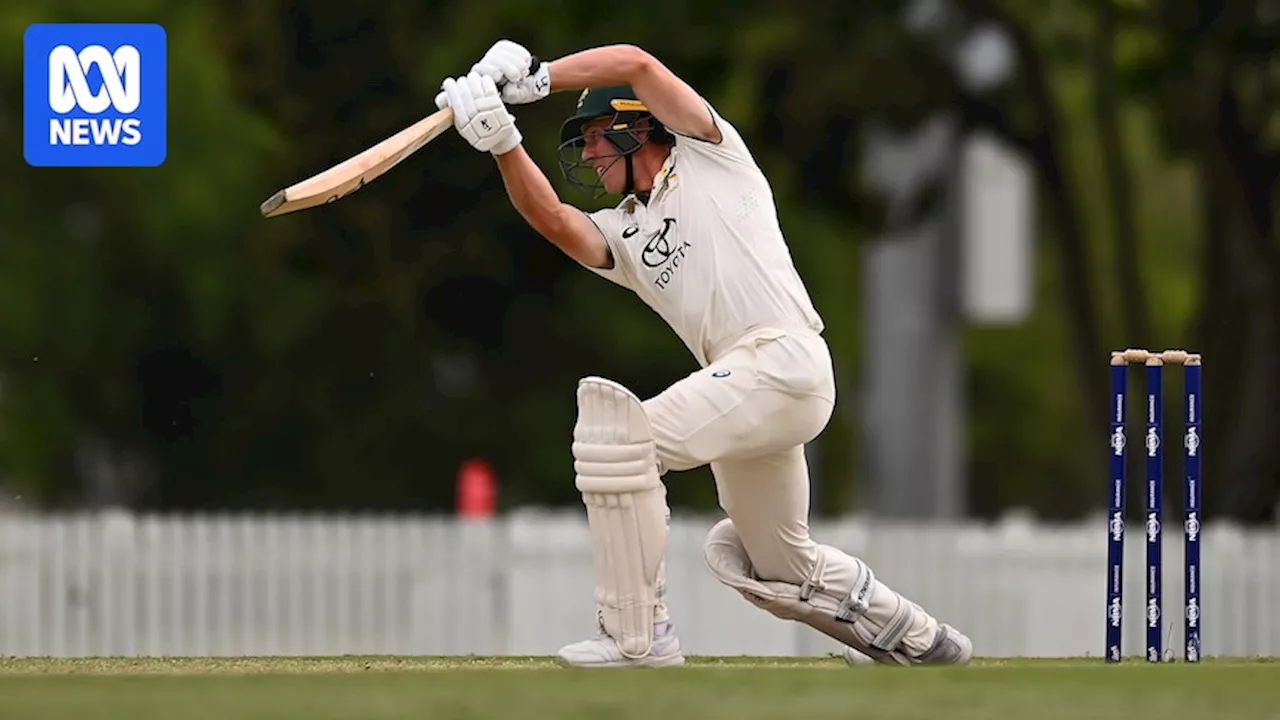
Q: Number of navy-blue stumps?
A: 3